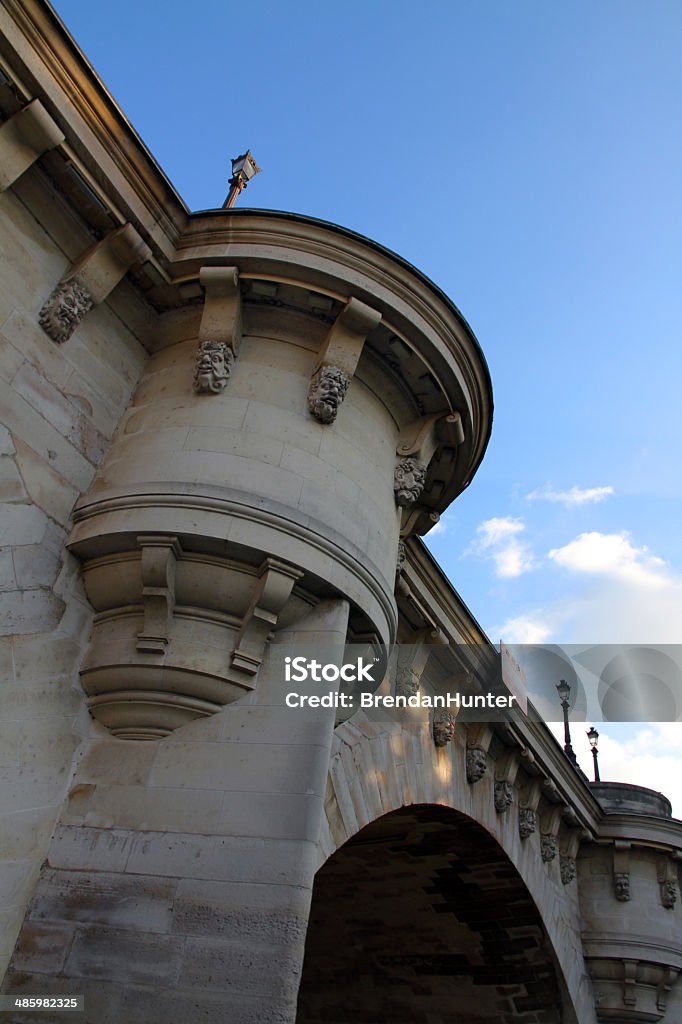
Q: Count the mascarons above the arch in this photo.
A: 7